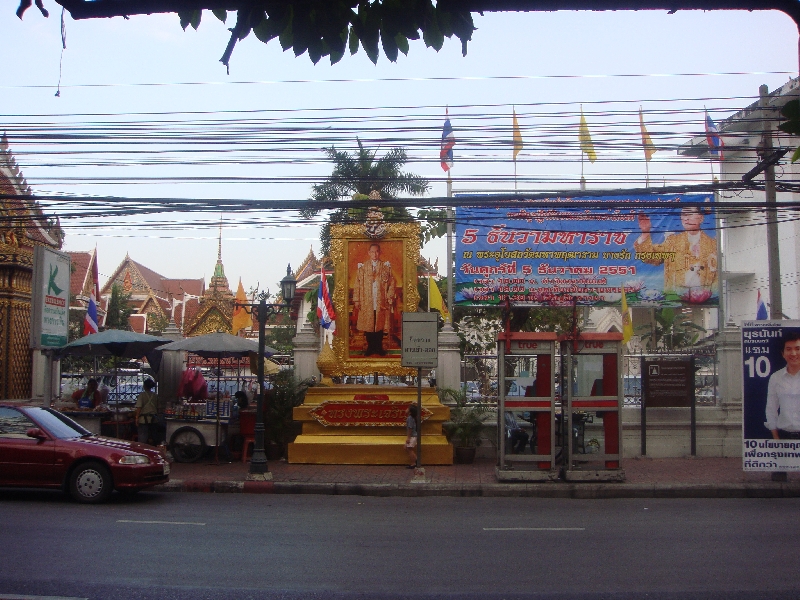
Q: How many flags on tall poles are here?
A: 5